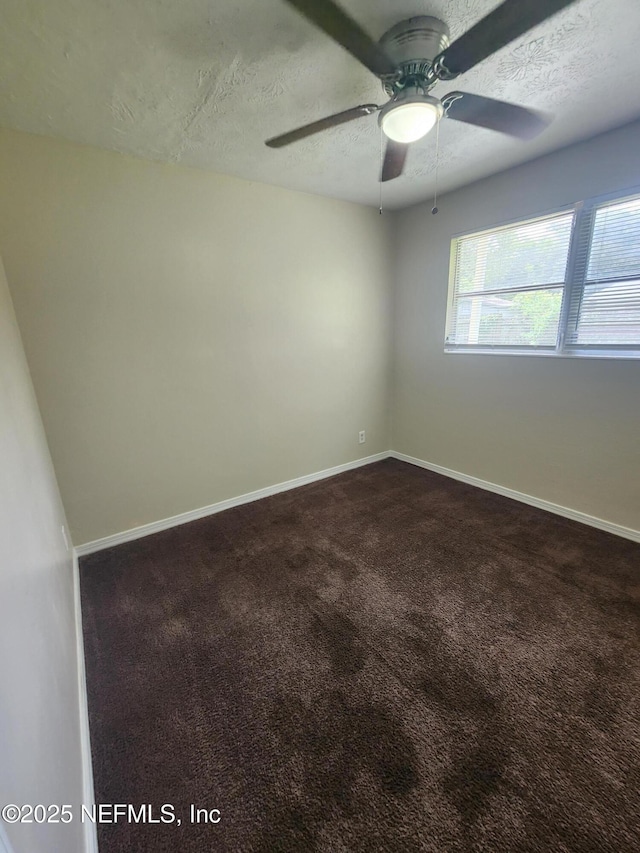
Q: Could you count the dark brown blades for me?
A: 5